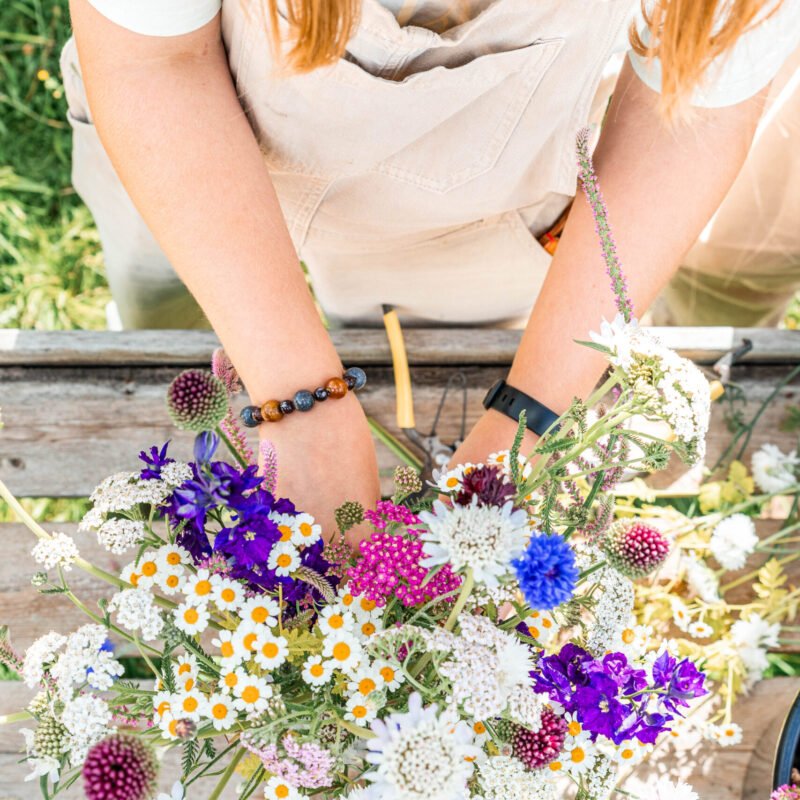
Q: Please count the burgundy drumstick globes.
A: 4